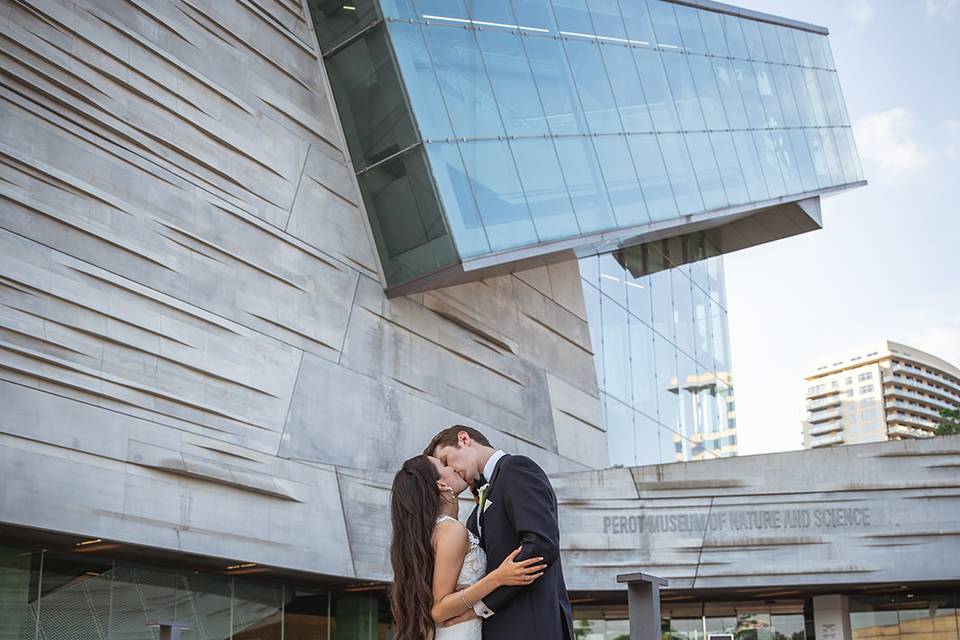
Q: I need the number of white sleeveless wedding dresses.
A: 1